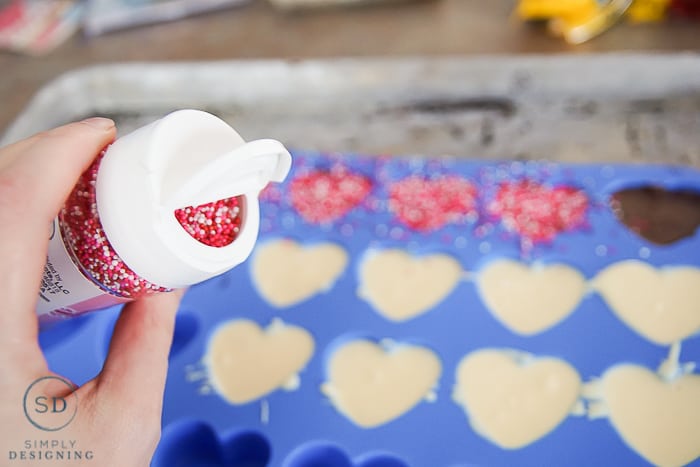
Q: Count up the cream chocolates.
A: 8